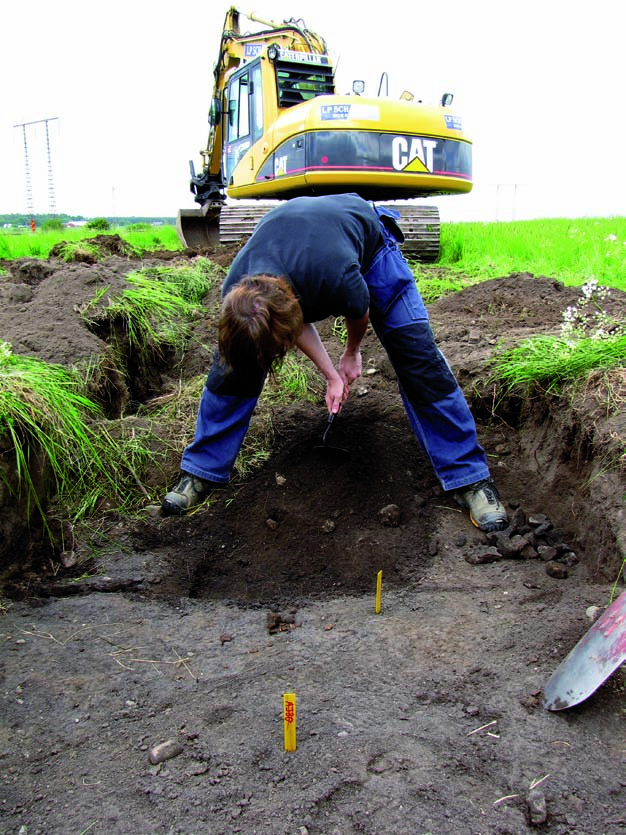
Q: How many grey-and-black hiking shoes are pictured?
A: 2